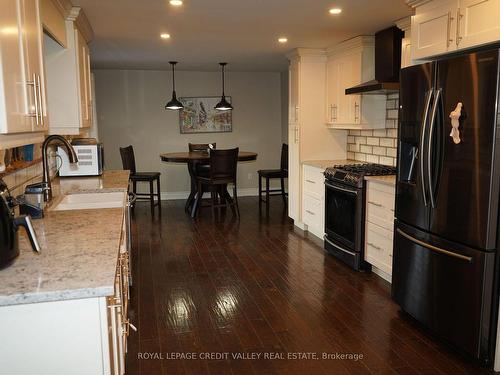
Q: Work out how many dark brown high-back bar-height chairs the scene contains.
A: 4